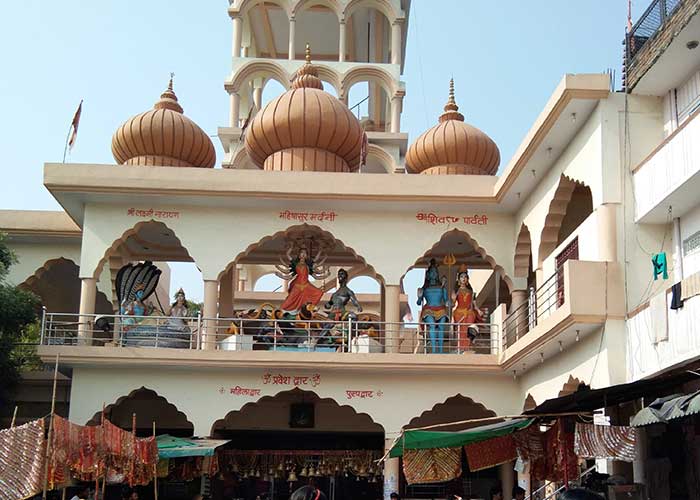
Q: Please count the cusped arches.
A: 11